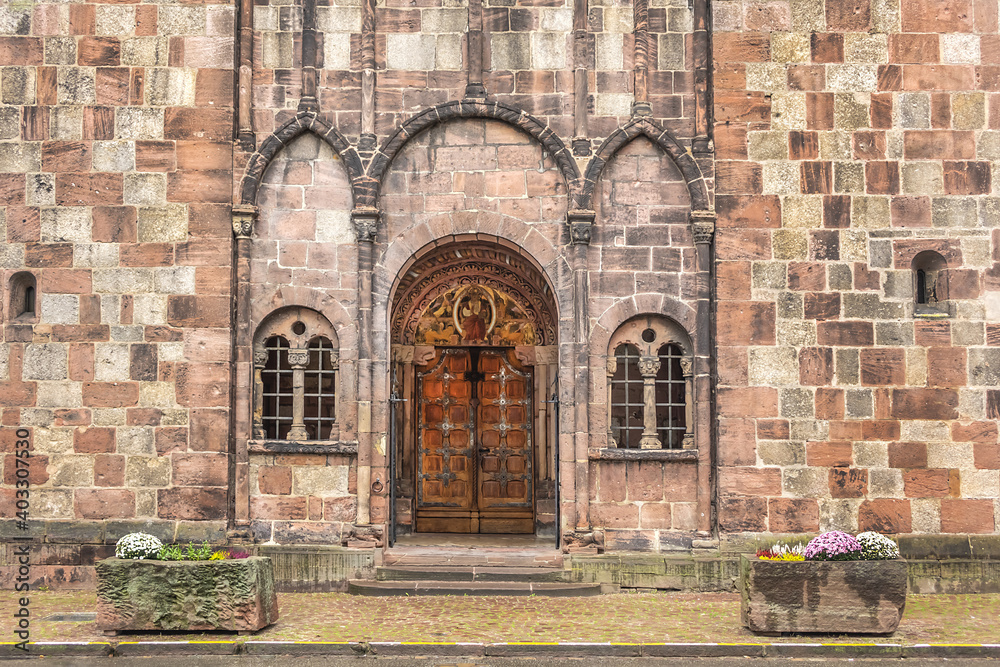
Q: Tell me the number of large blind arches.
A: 3